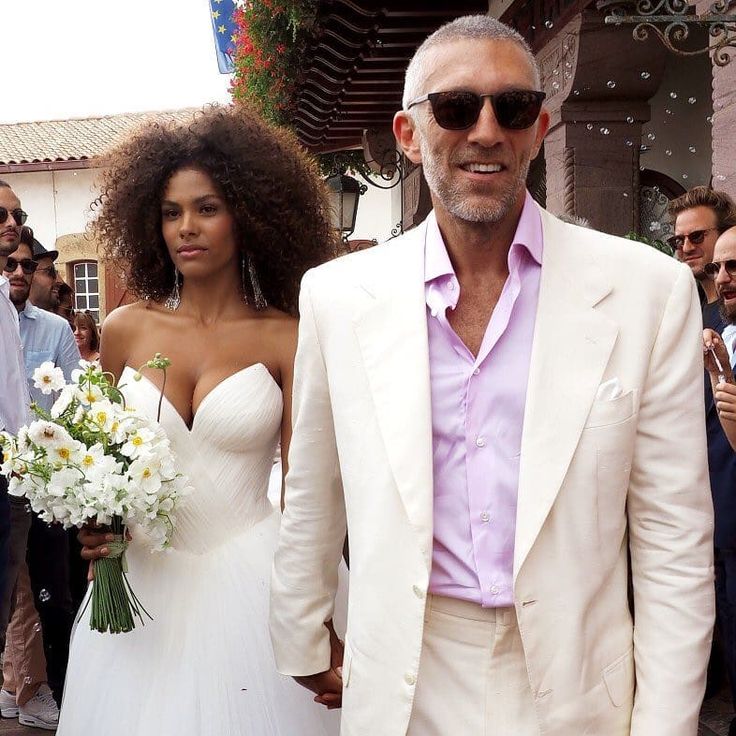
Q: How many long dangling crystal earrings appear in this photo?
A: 2